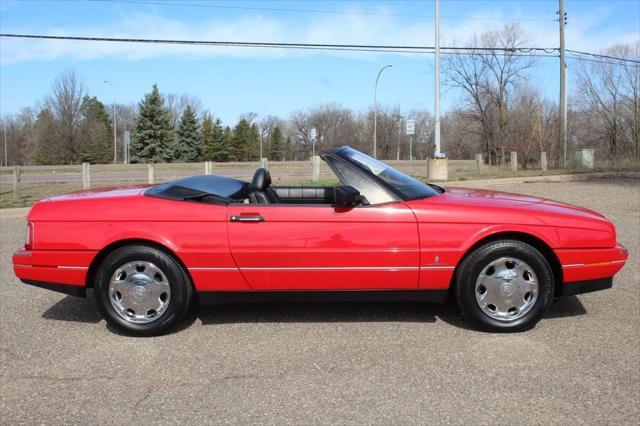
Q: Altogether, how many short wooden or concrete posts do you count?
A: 9